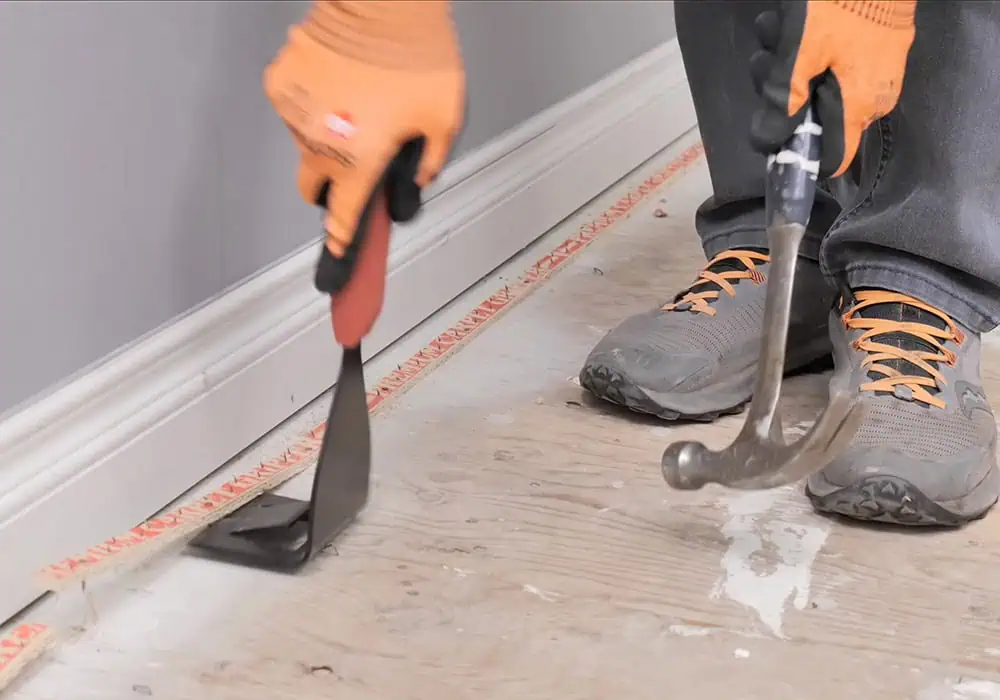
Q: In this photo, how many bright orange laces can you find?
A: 2